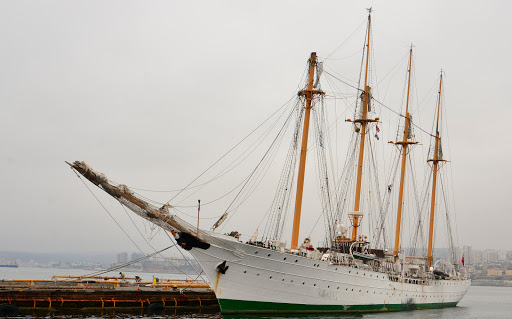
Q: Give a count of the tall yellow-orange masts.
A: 4